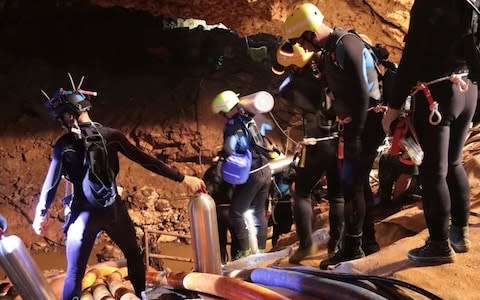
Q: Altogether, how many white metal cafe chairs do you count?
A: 0